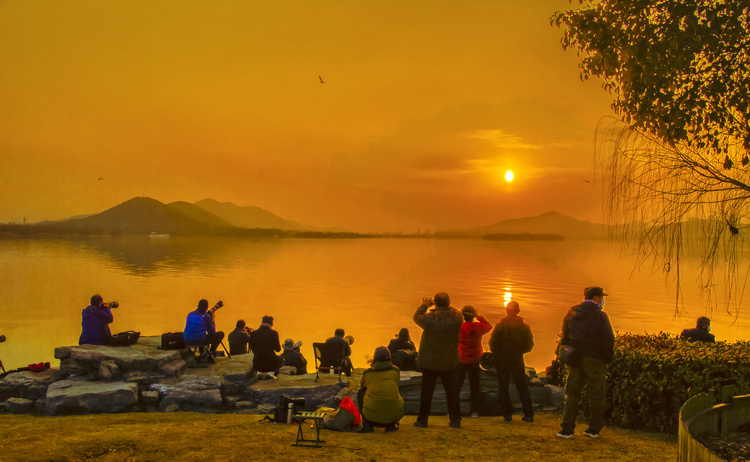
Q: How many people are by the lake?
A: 13